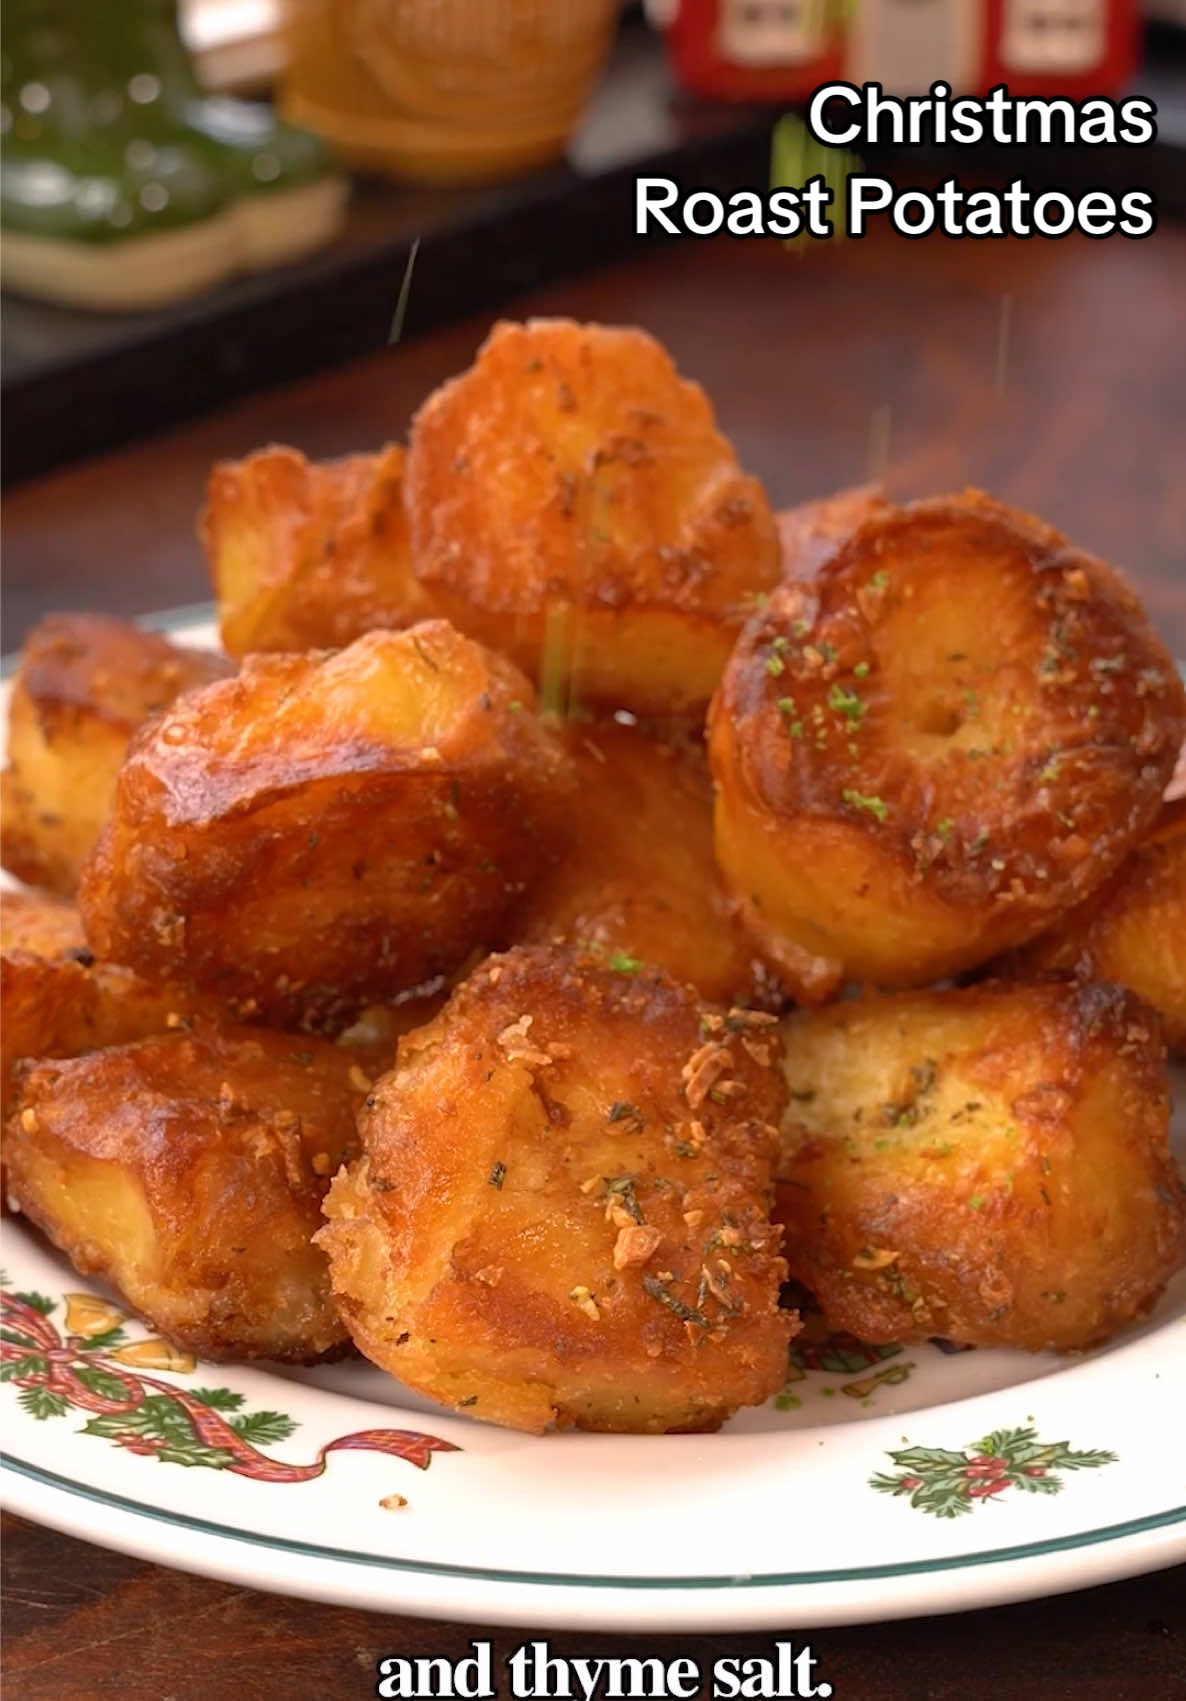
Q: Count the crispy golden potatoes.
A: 12